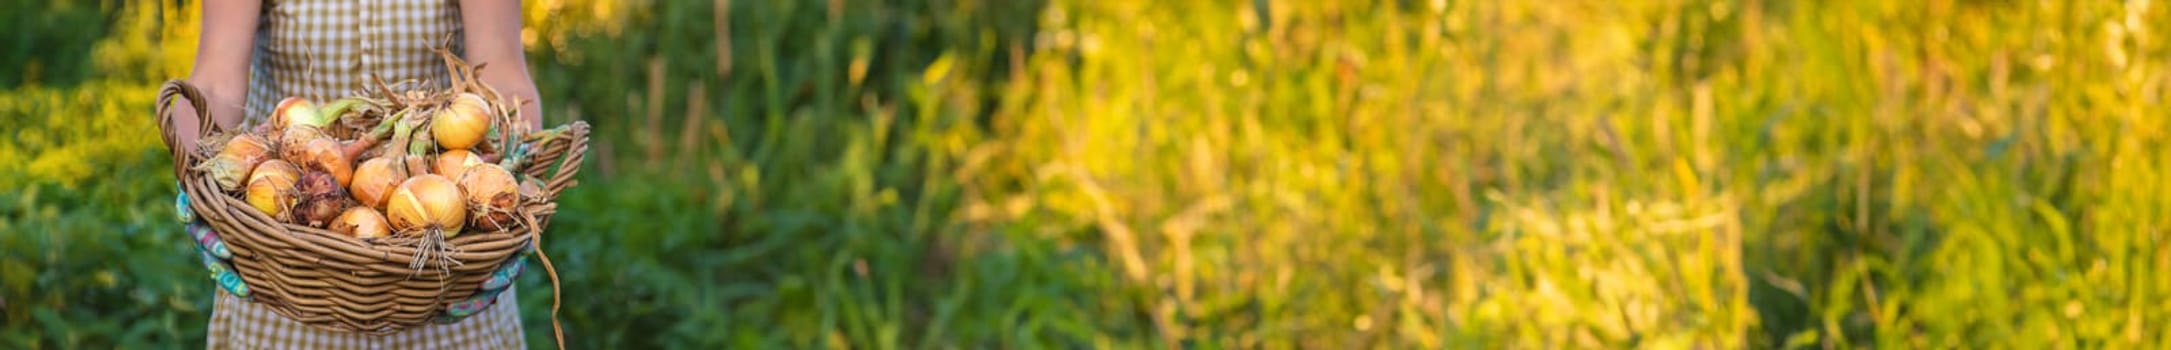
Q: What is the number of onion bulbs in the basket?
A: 12